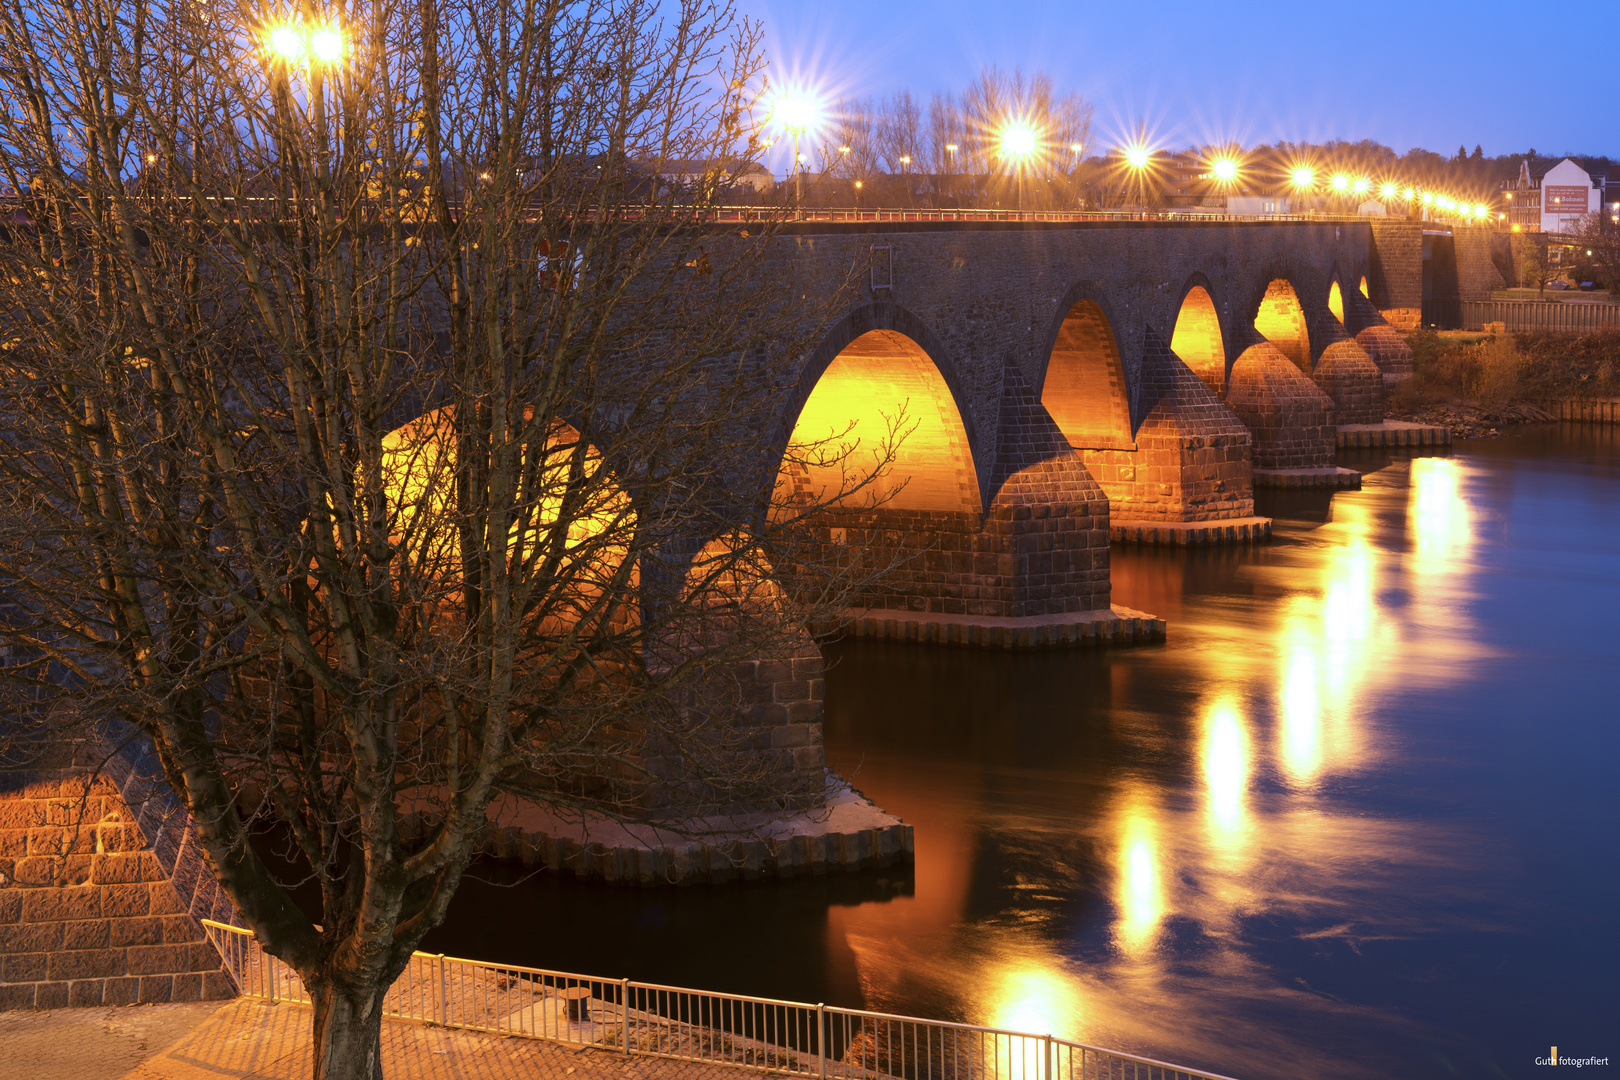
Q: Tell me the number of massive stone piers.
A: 6